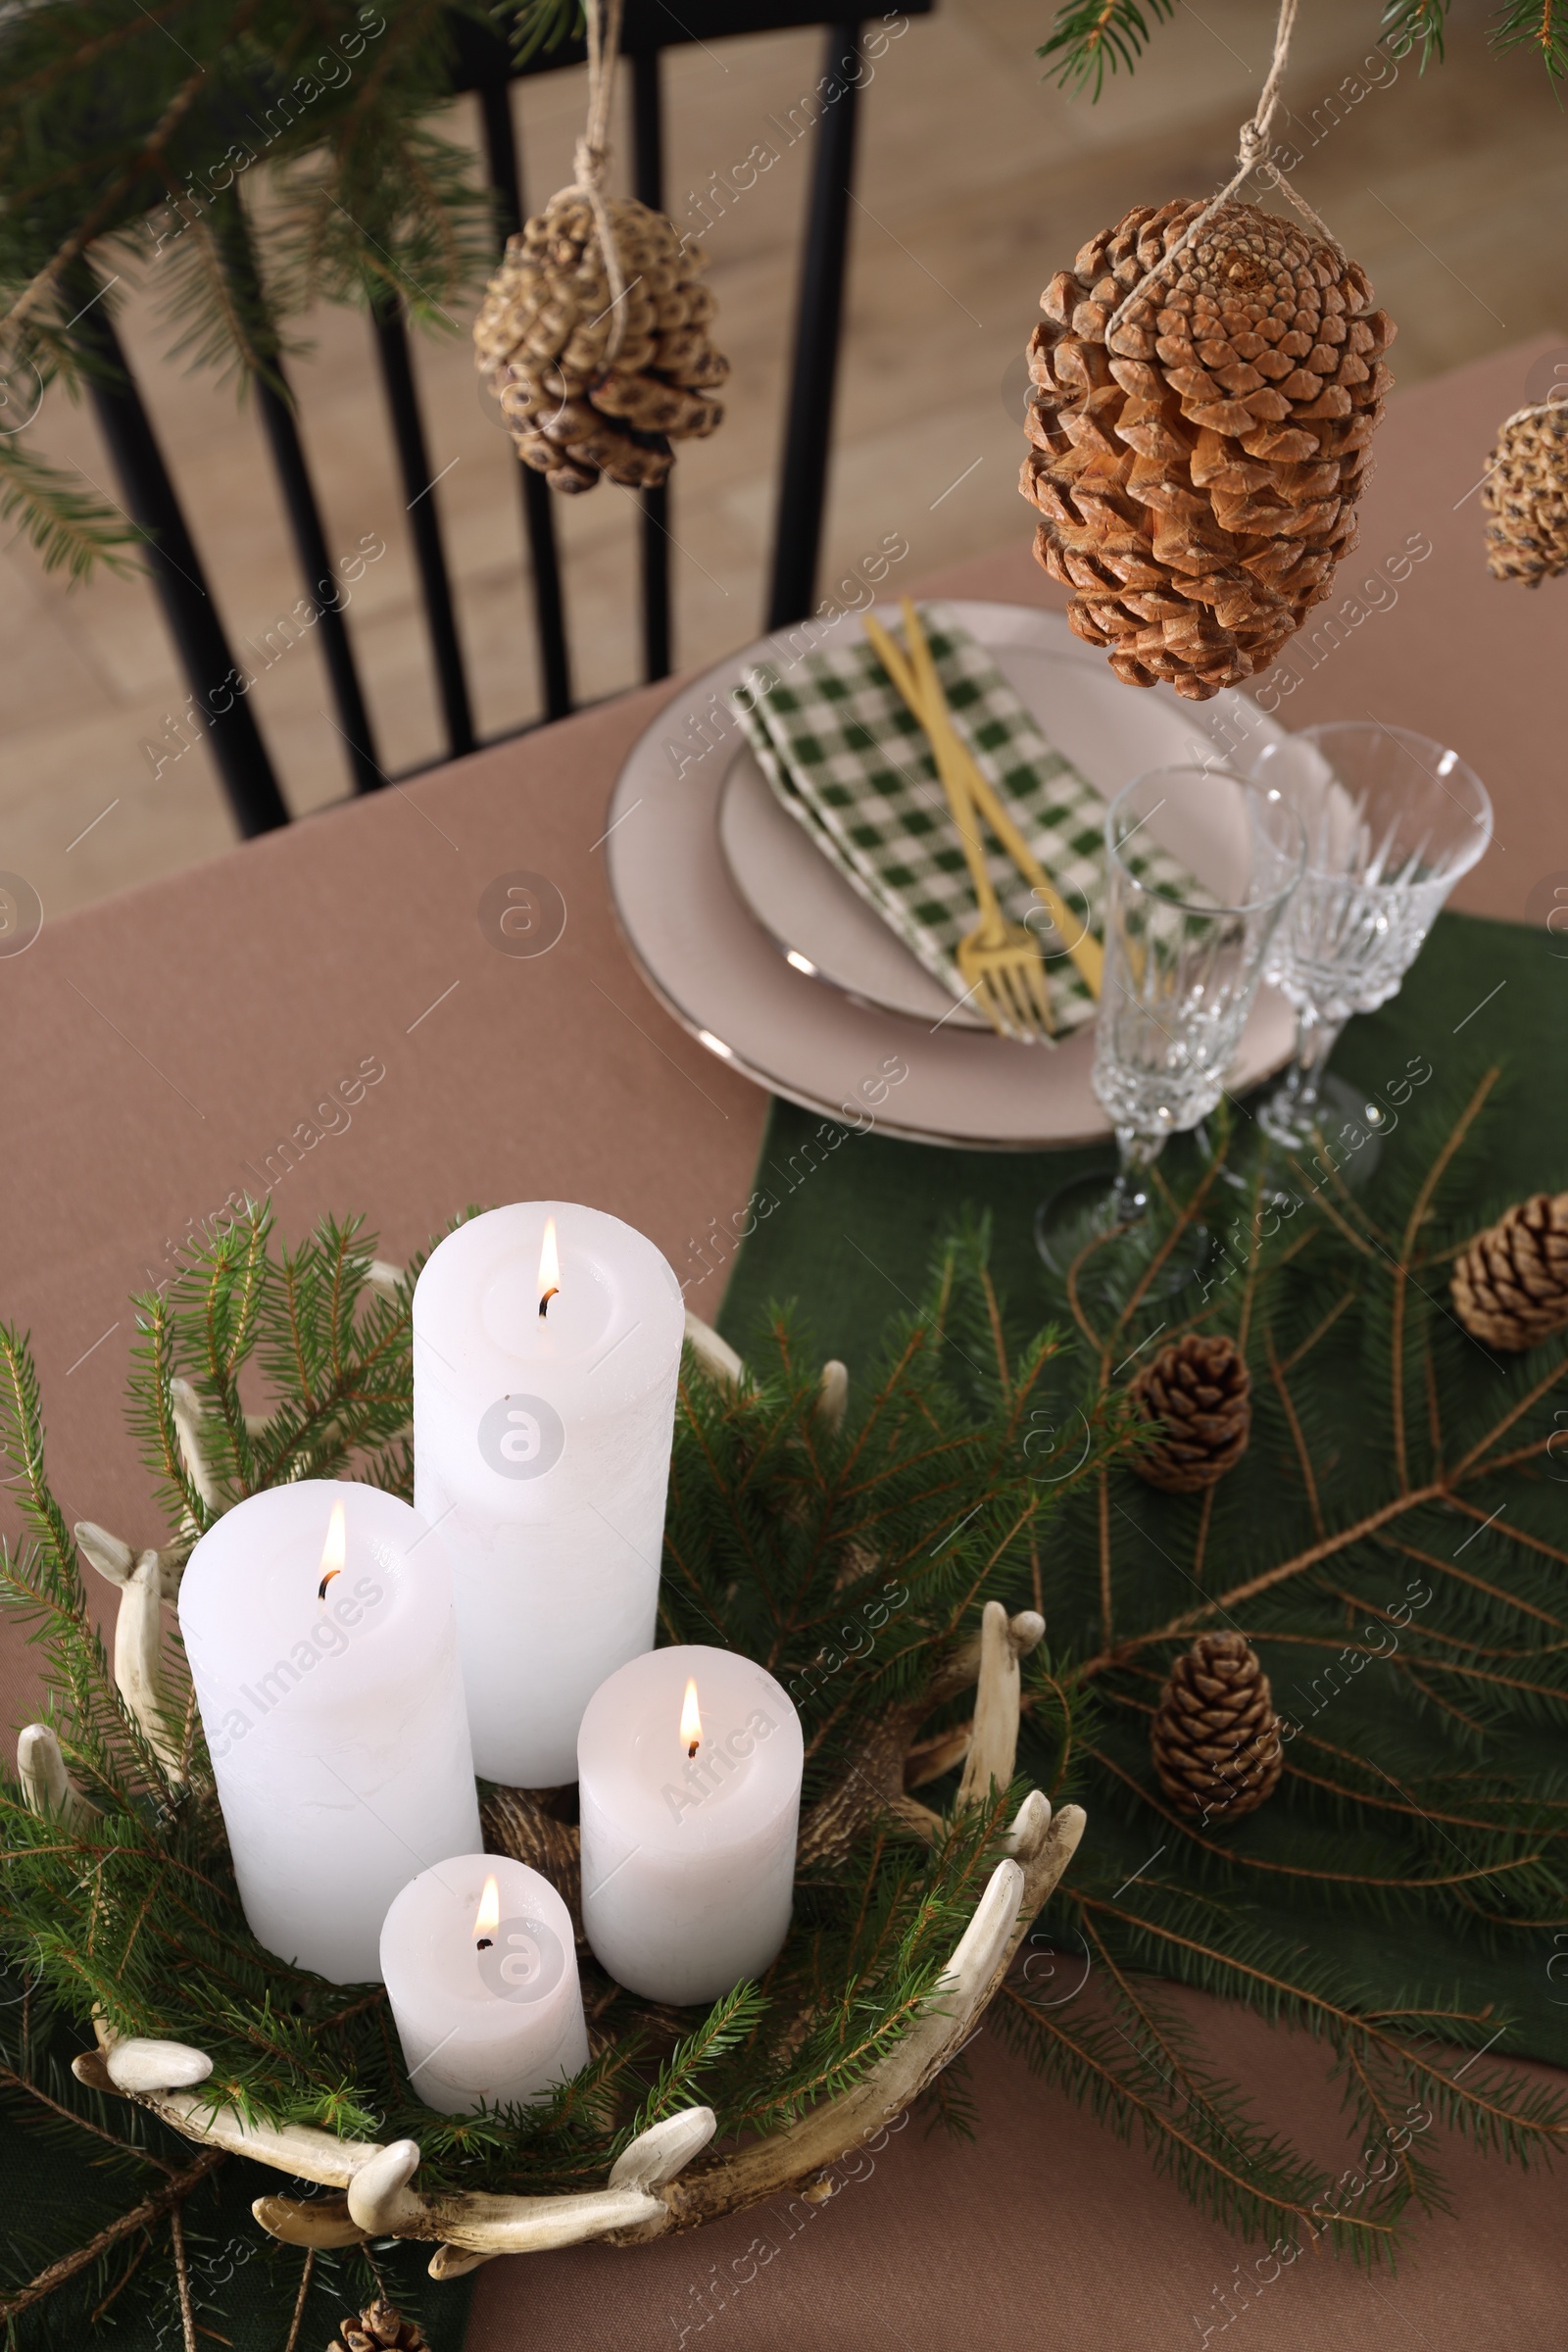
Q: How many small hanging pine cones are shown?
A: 2